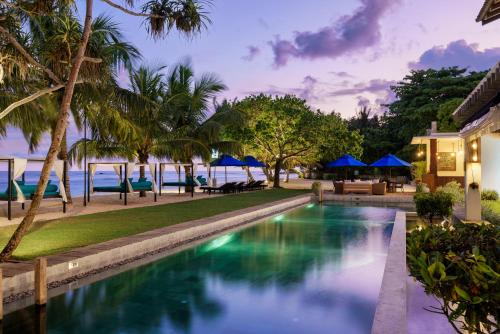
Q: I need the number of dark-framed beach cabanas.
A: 3